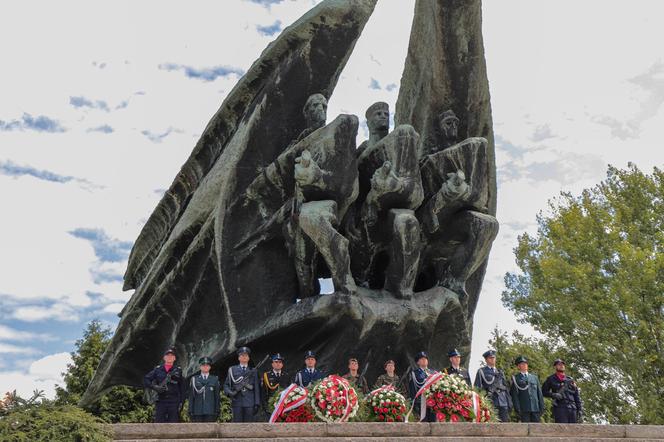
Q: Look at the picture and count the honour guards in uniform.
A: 12